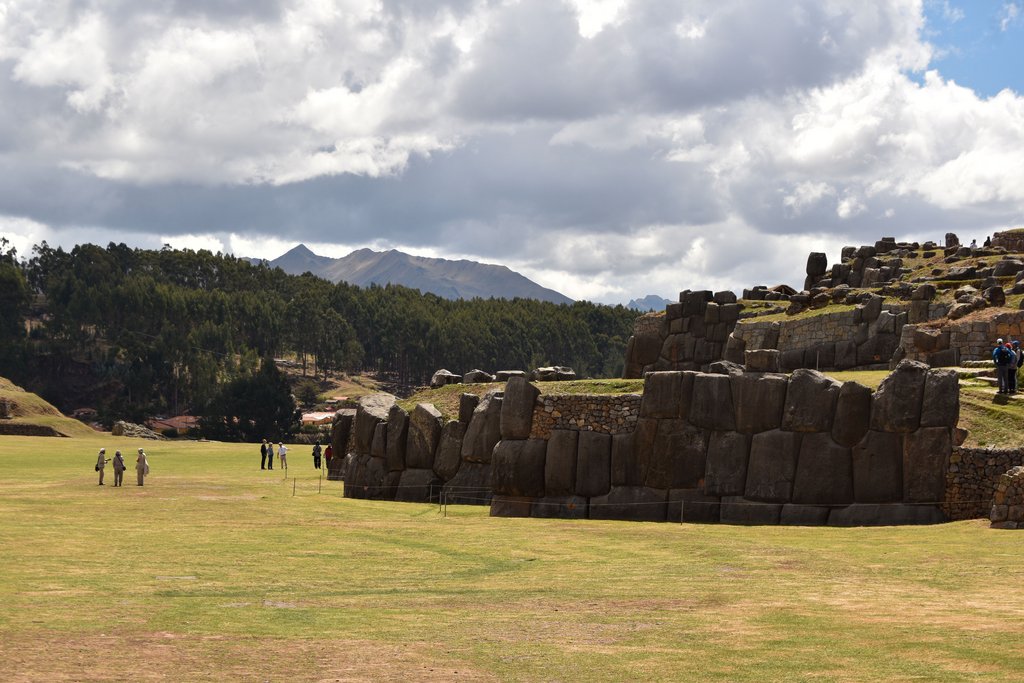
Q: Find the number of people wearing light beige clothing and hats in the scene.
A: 3